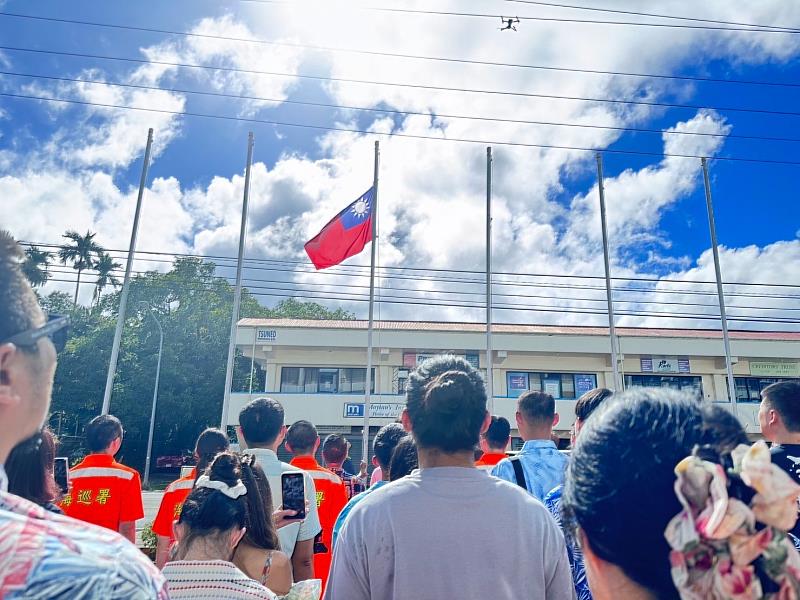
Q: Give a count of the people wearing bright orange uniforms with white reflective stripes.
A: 4